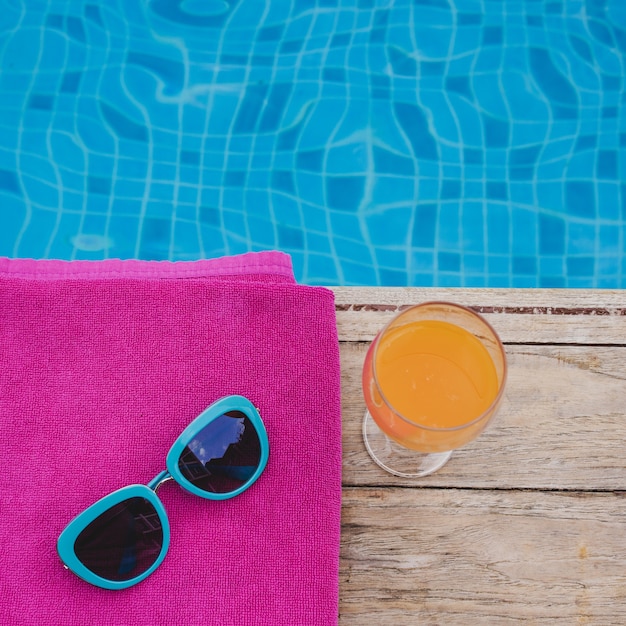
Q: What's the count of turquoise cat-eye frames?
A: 1